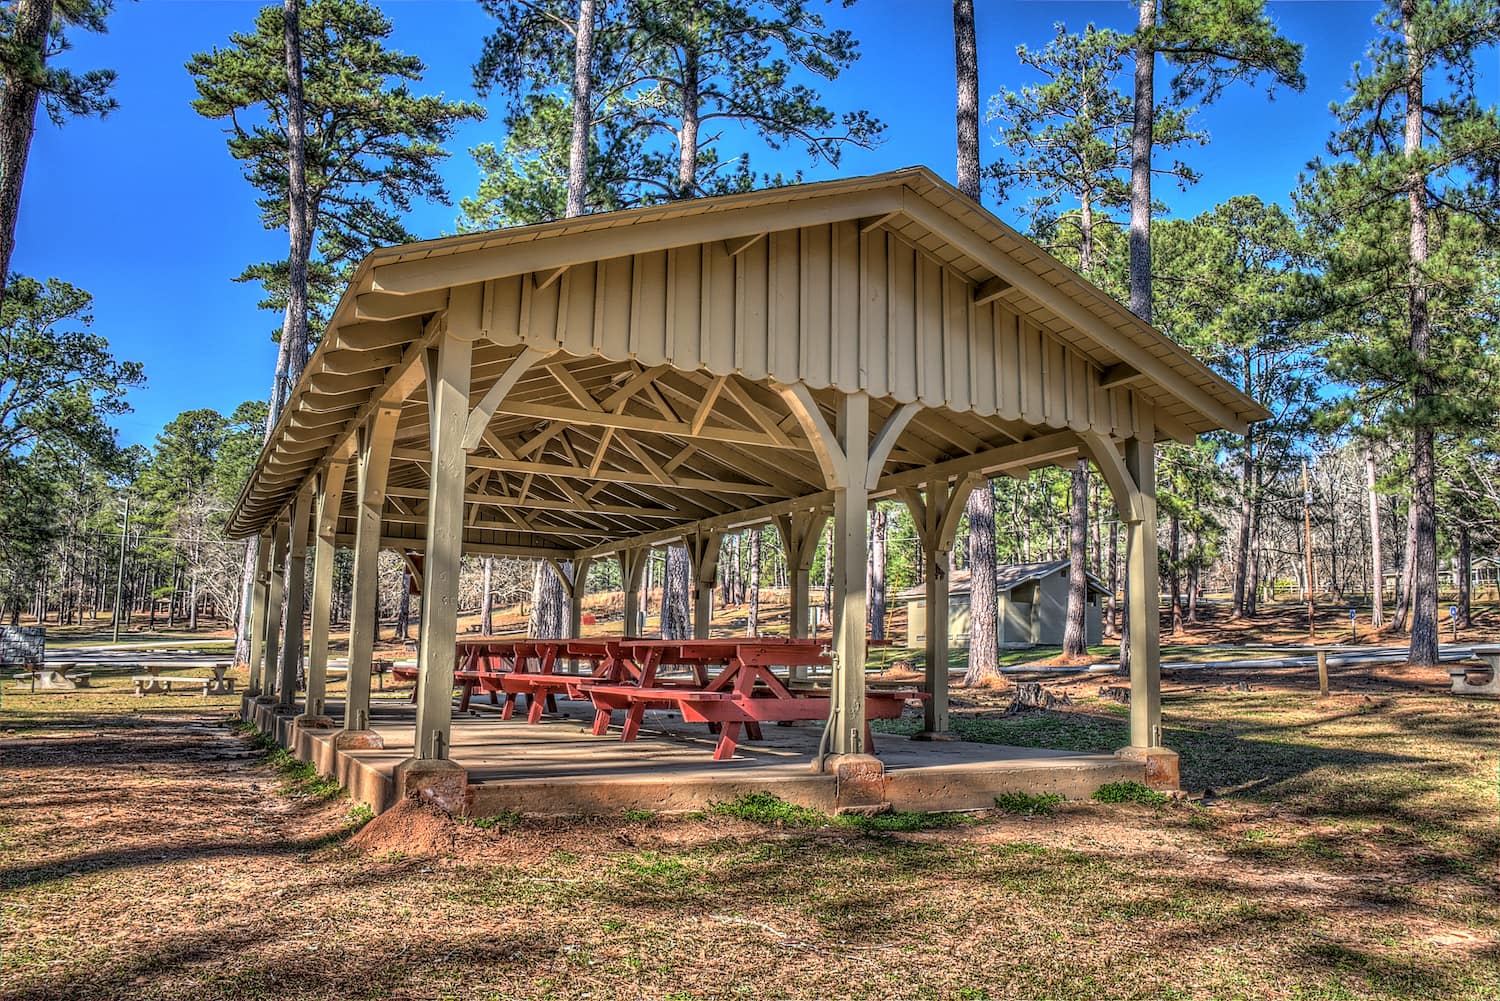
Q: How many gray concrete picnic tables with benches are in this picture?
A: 3